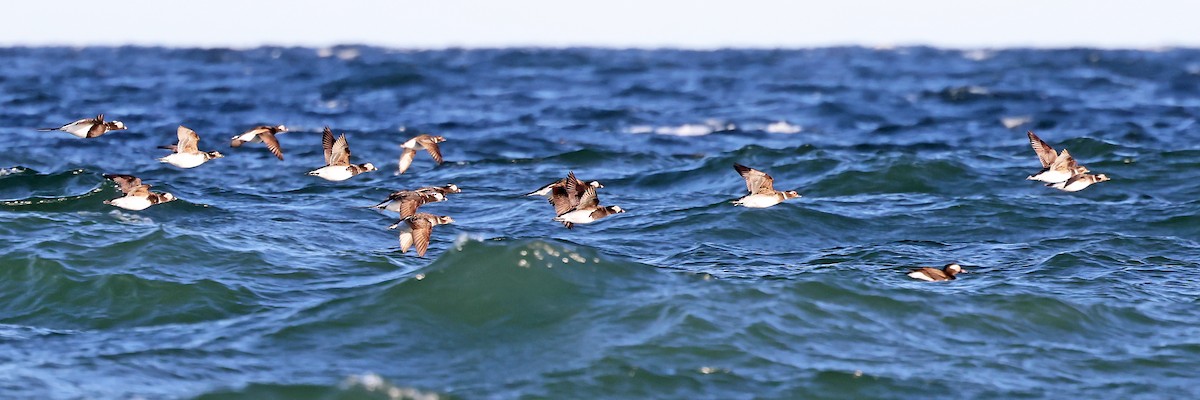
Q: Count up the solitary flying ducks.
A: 7